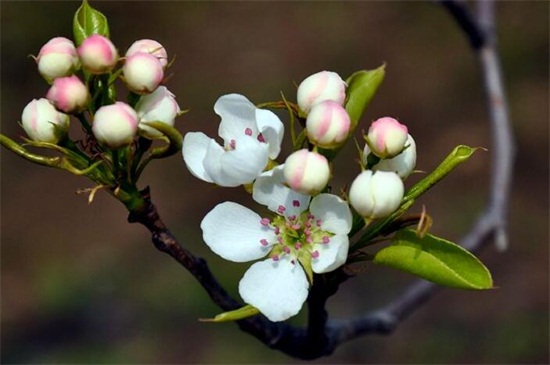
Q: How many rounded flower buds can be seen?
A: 14